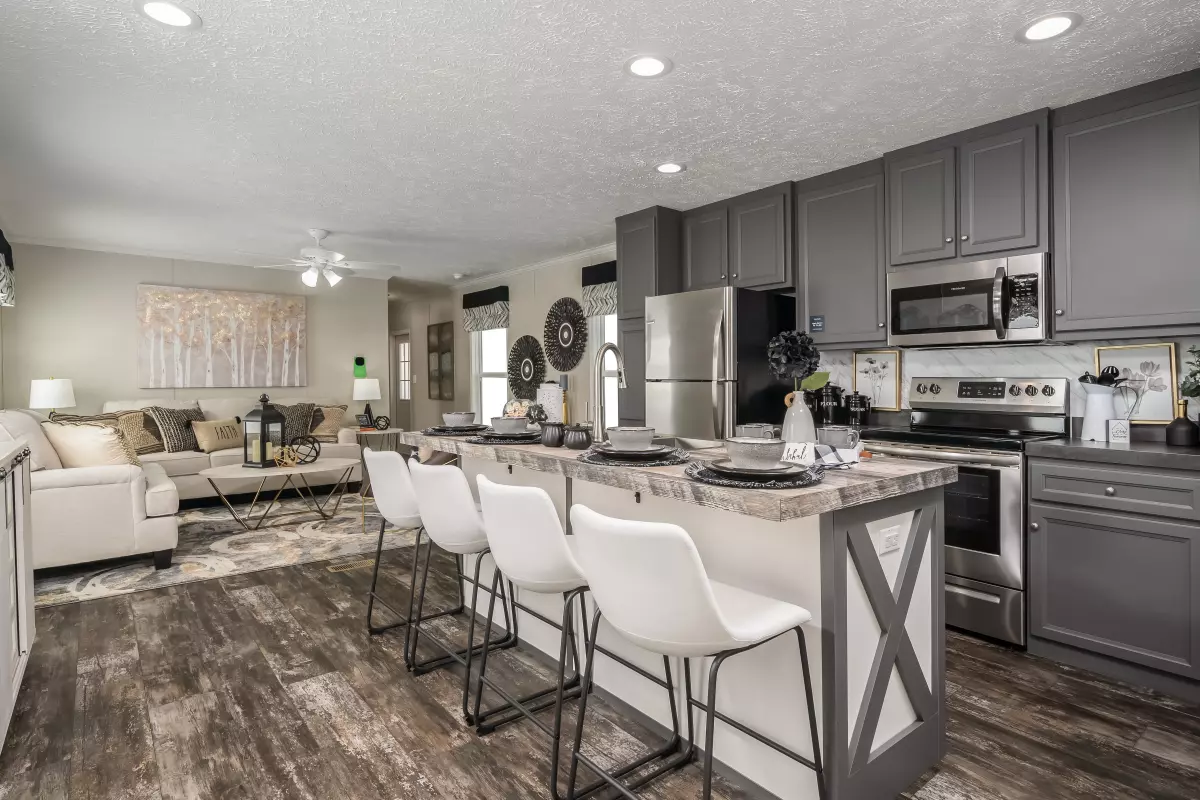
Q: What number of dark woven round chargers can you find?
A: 4